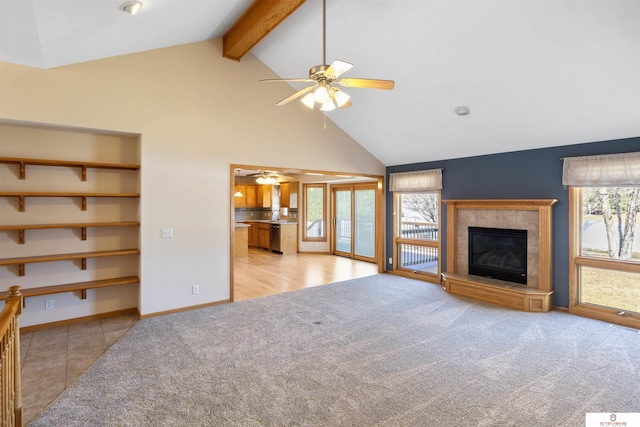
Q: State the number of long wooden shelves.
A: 5